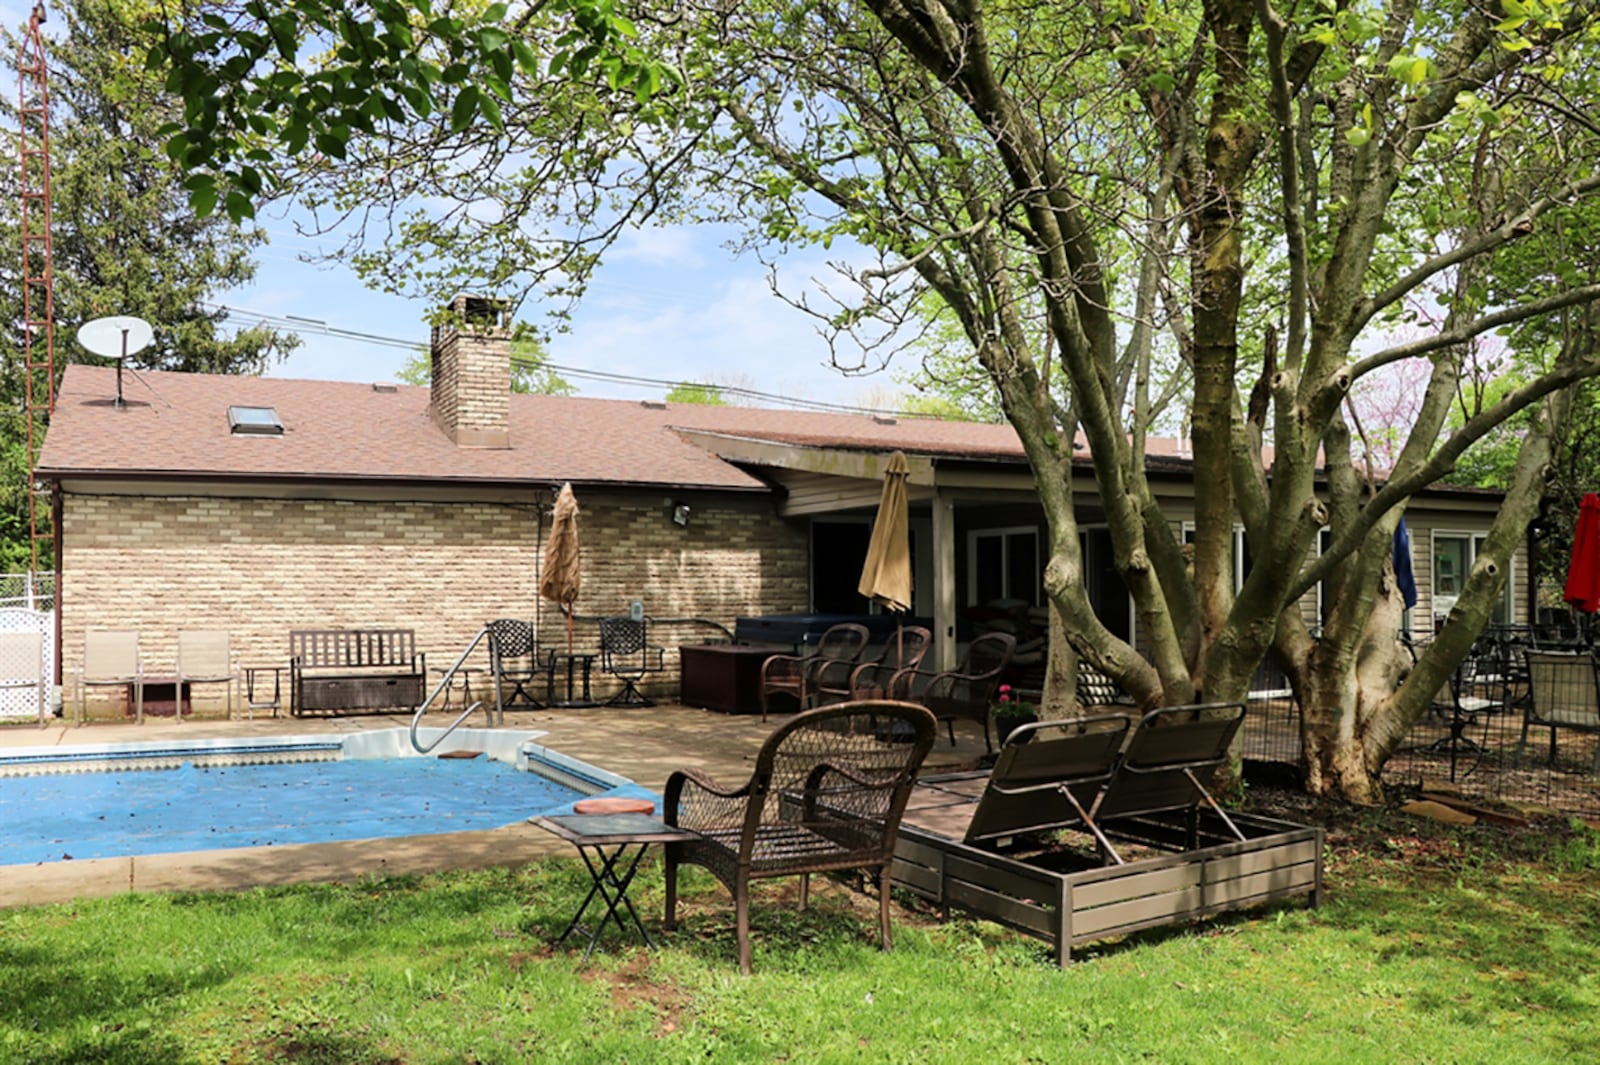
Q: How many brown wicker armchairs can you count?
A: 4